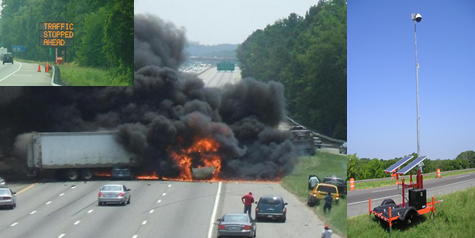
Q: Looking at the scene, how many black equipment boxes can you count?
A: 1